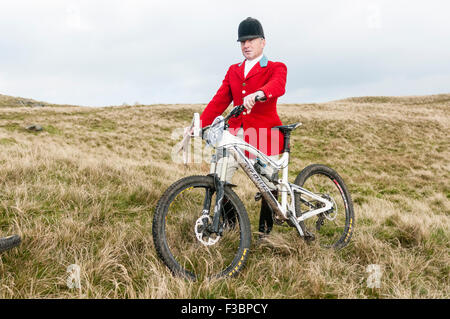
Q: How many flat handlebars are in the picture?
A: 1